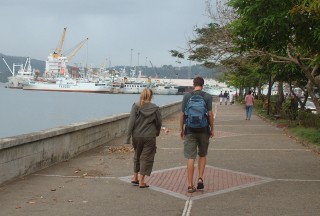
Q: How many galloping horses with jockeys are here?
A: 0